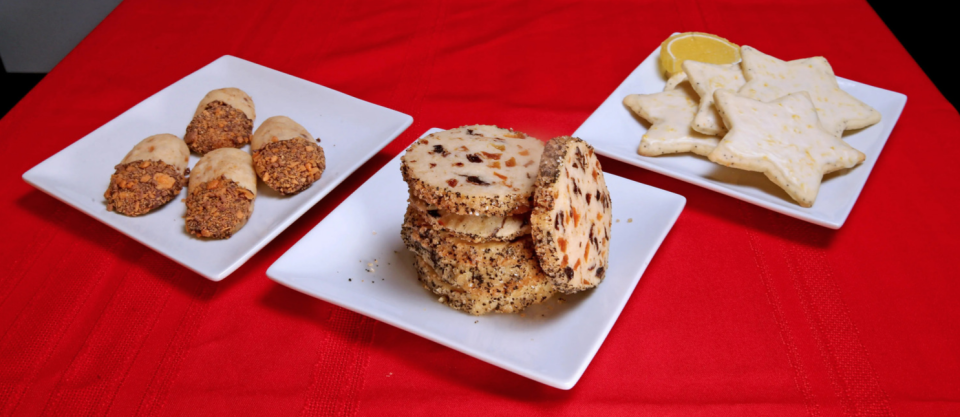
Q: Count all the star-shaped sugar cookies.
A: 4